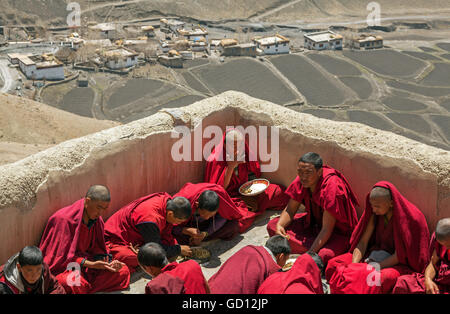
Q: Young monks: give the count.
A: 11